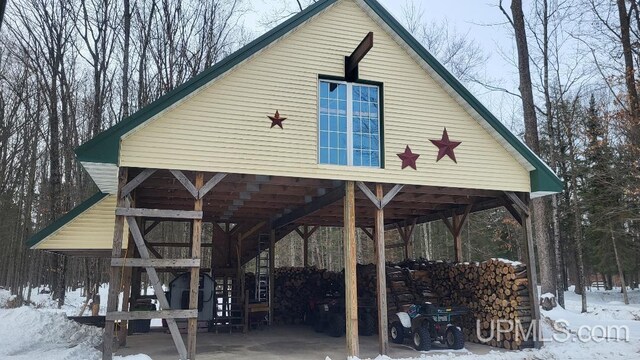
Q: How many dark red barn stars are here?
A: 3